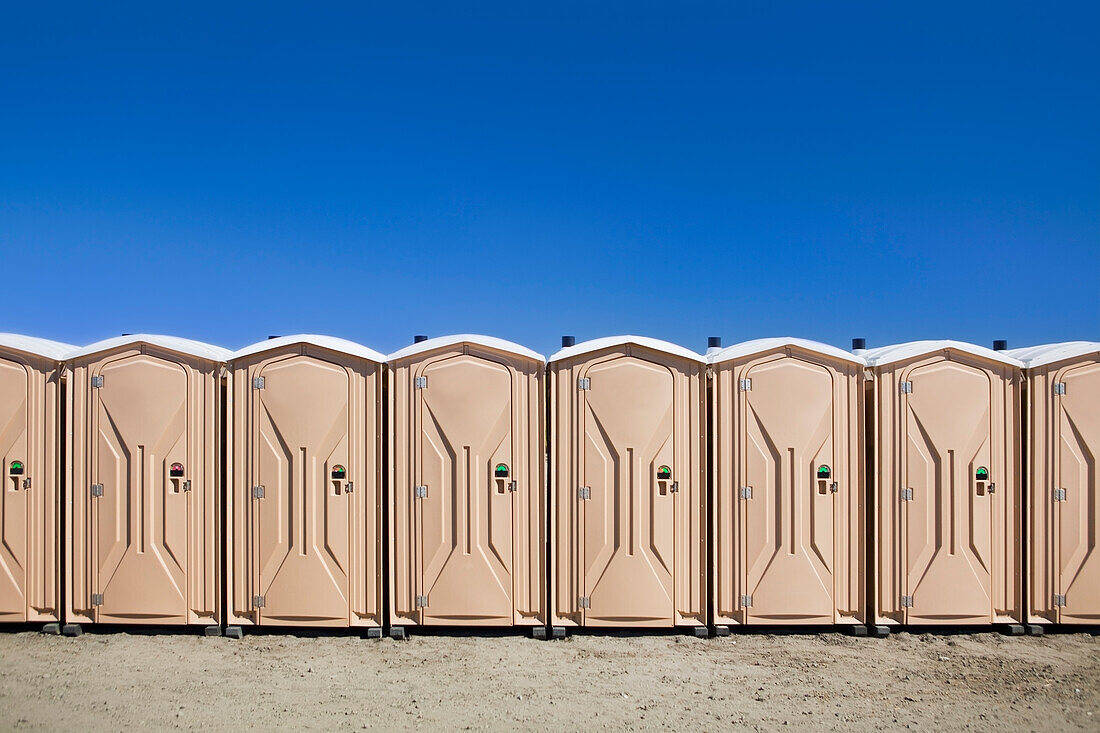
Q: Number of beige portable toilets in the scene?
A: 8